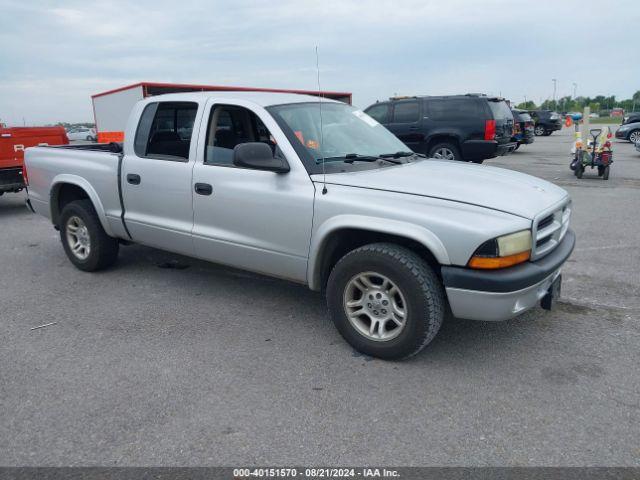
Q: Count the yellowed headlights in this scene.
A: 1